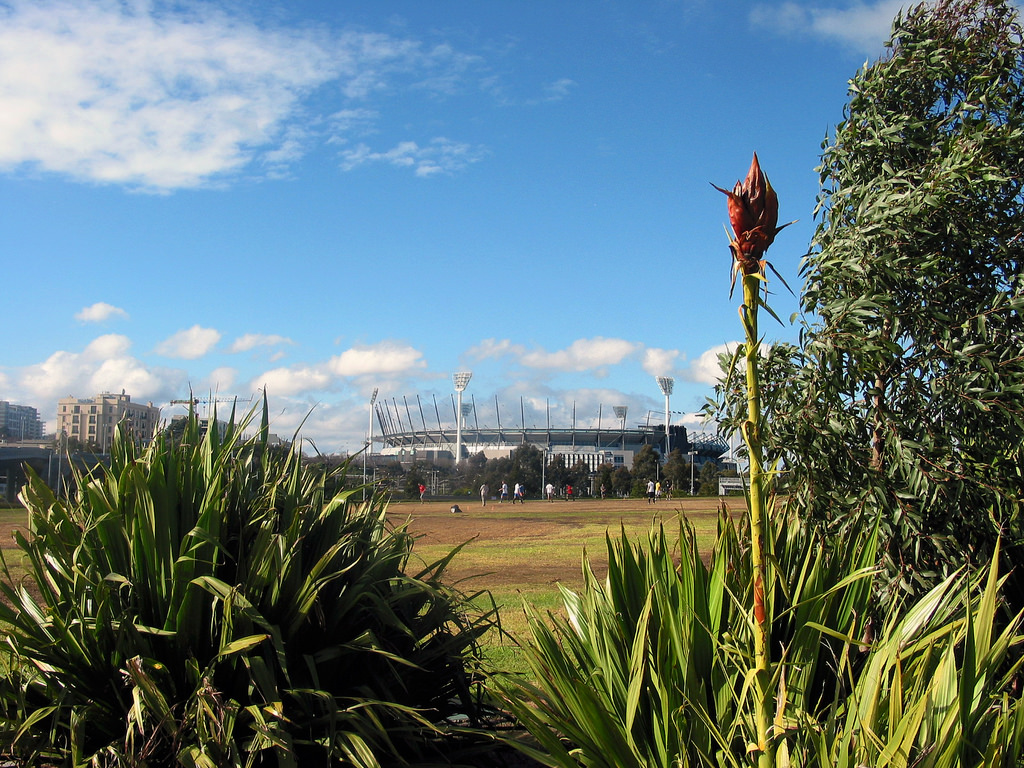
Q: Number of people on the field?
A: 11